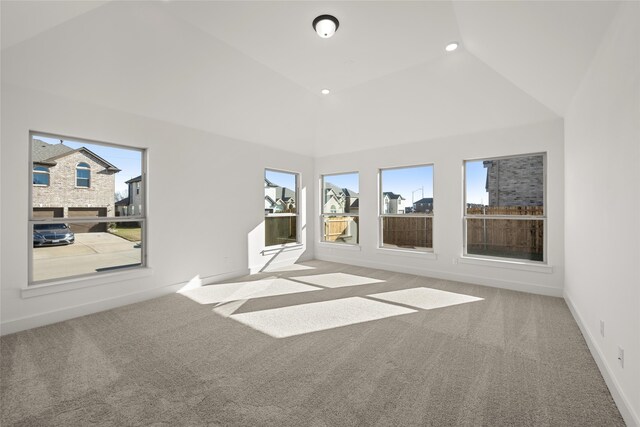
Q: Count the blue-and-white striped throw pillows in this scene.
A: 0